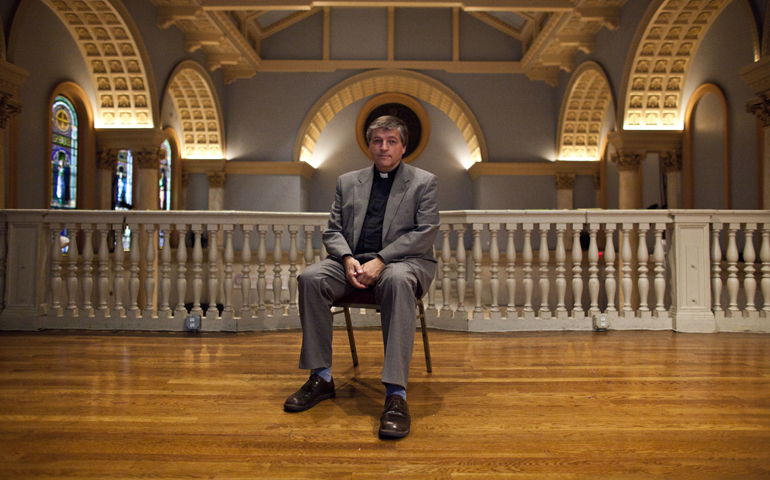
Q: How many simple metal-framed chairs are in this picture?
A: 1